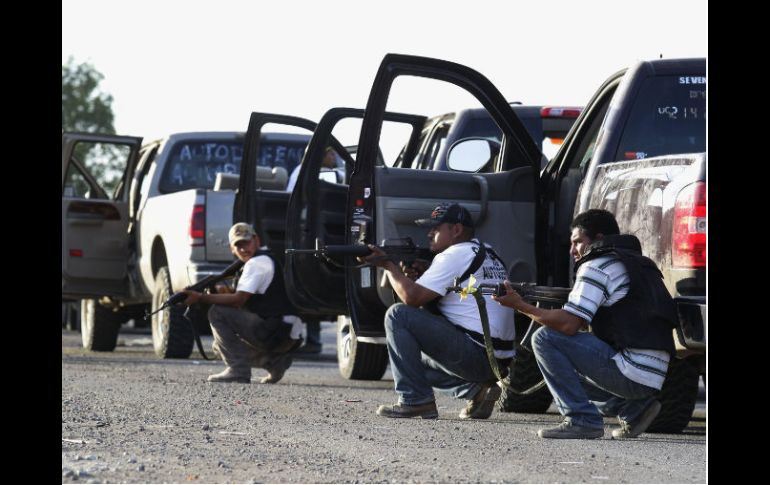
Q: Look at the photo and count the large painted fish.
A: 0